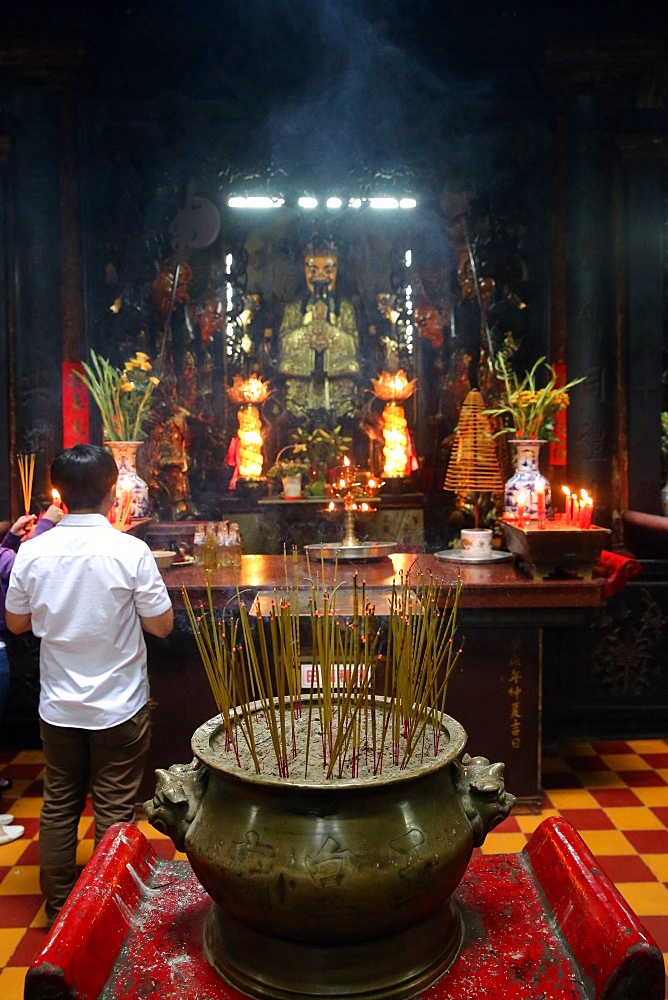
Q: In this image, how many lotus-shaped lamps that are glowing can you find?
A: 2